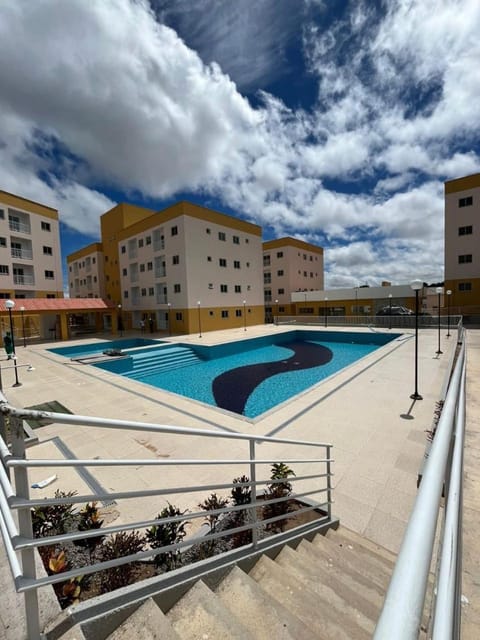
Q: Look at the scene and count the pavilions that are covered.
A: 1